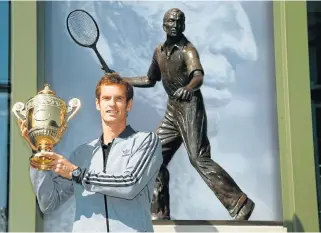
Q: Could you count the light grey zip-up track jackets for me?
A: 1